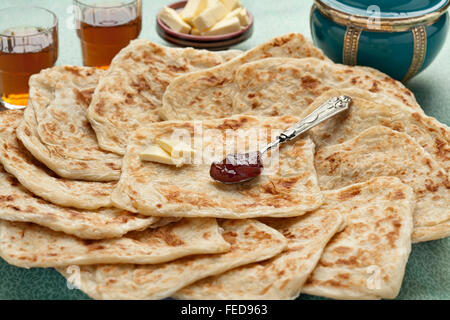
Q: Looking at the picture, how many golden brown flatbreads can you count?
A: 13